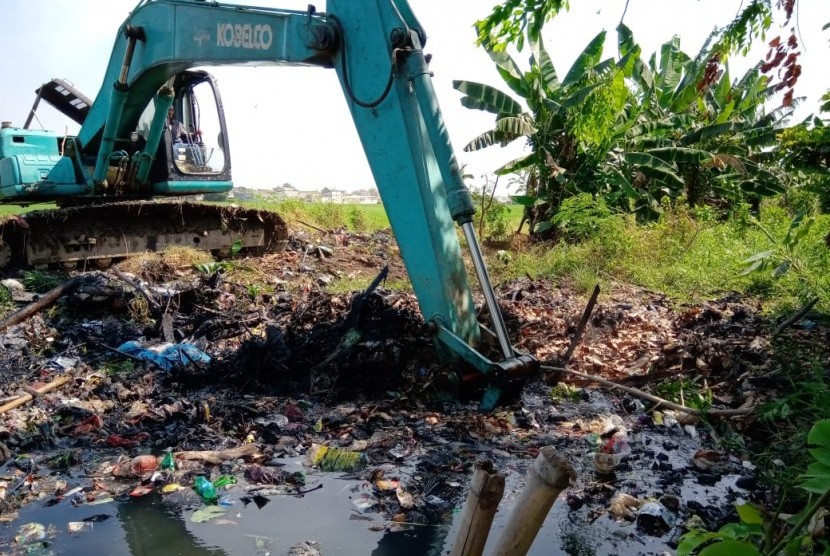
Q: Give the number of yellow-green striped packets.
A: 1